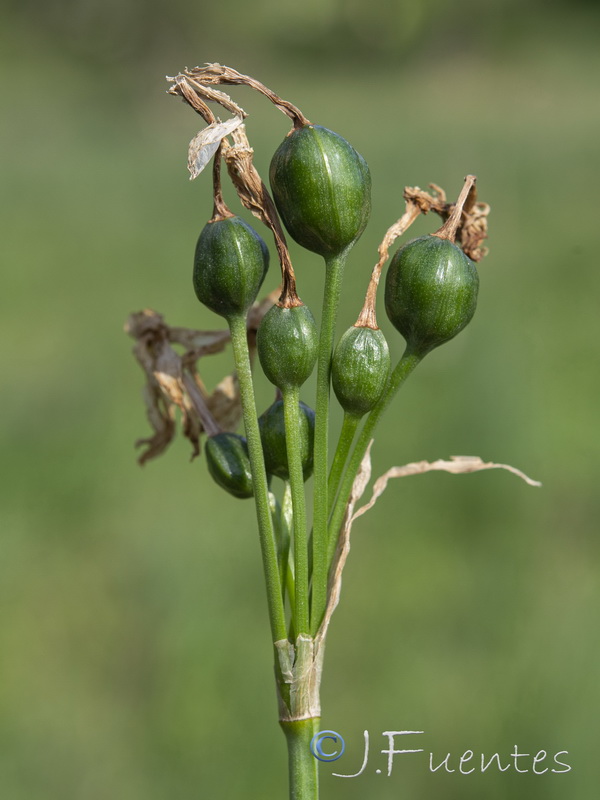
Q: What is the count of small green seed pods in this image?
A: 7